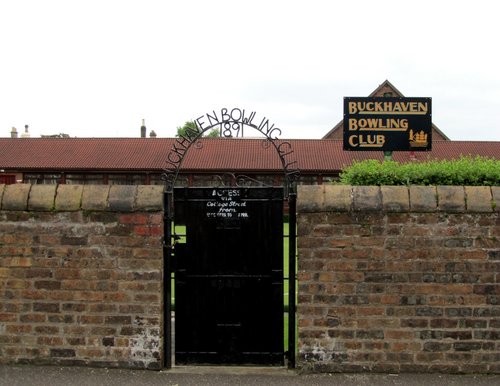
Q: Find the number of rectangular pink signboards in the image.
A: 0